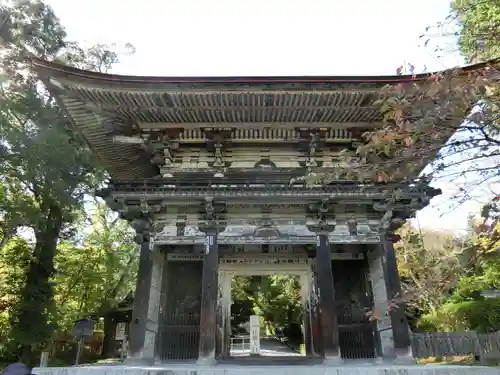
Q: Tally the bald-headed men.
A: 0